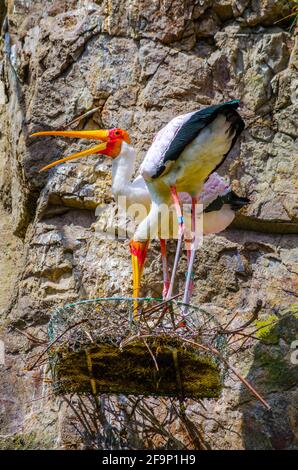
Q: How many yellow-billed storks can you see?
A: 2